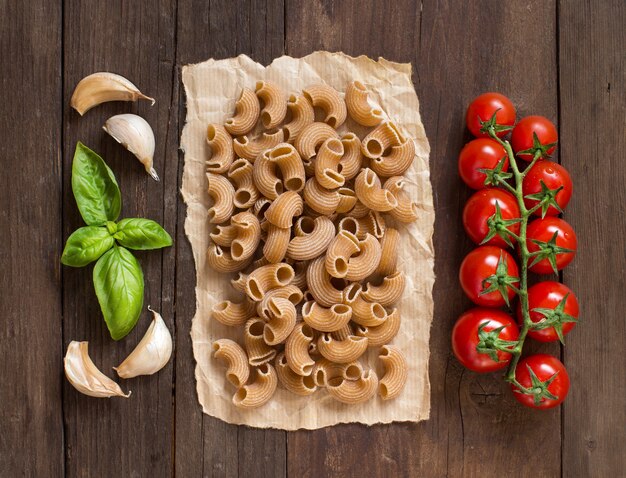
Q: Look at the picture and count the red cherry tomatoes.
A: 10